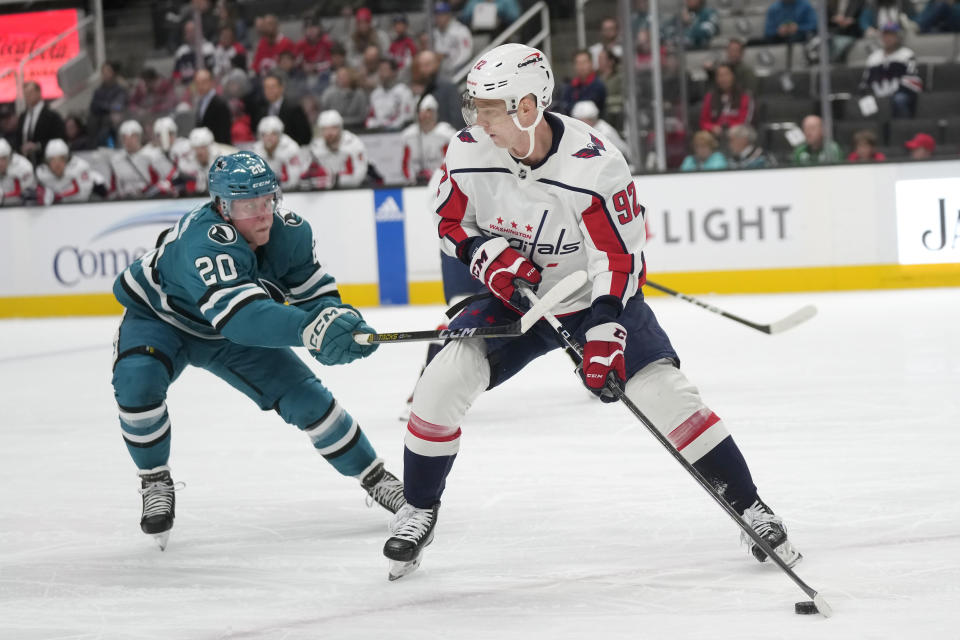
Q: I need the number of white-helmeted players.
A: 10